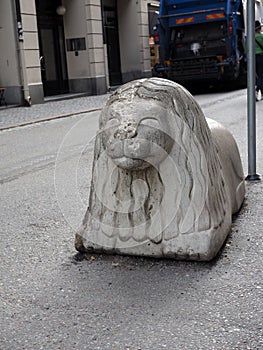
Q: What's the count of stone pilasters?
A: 3